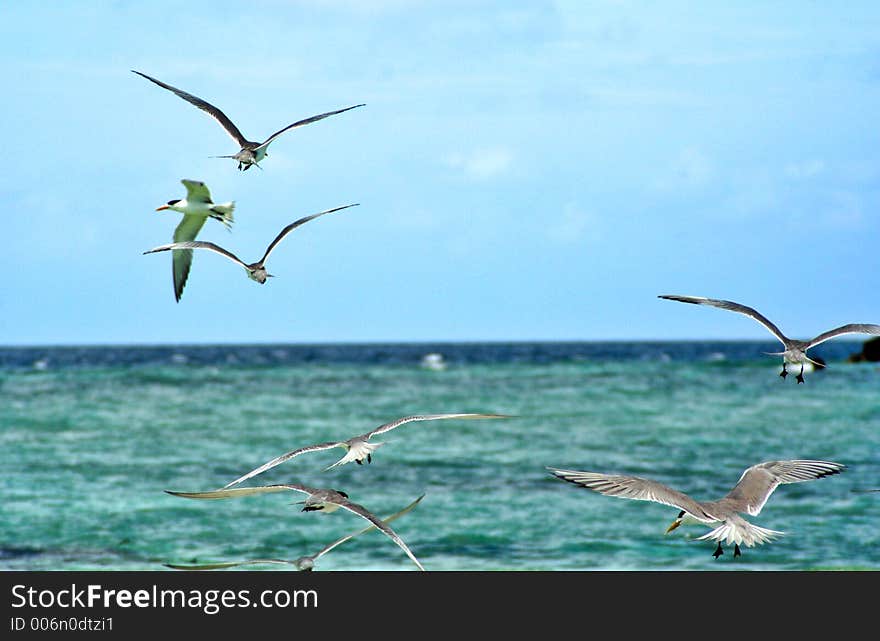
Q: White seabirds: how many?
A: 8